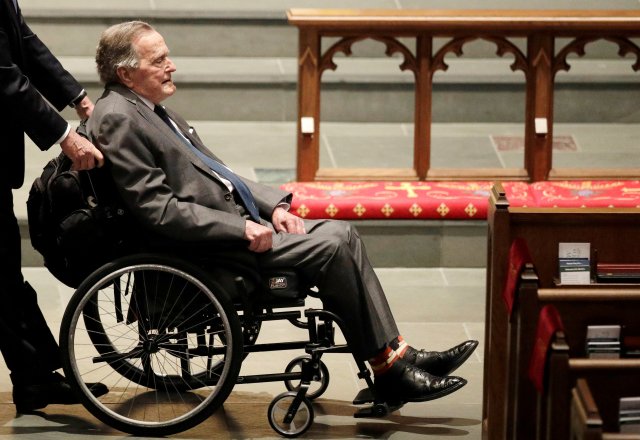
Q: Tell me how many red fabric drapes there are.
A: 2